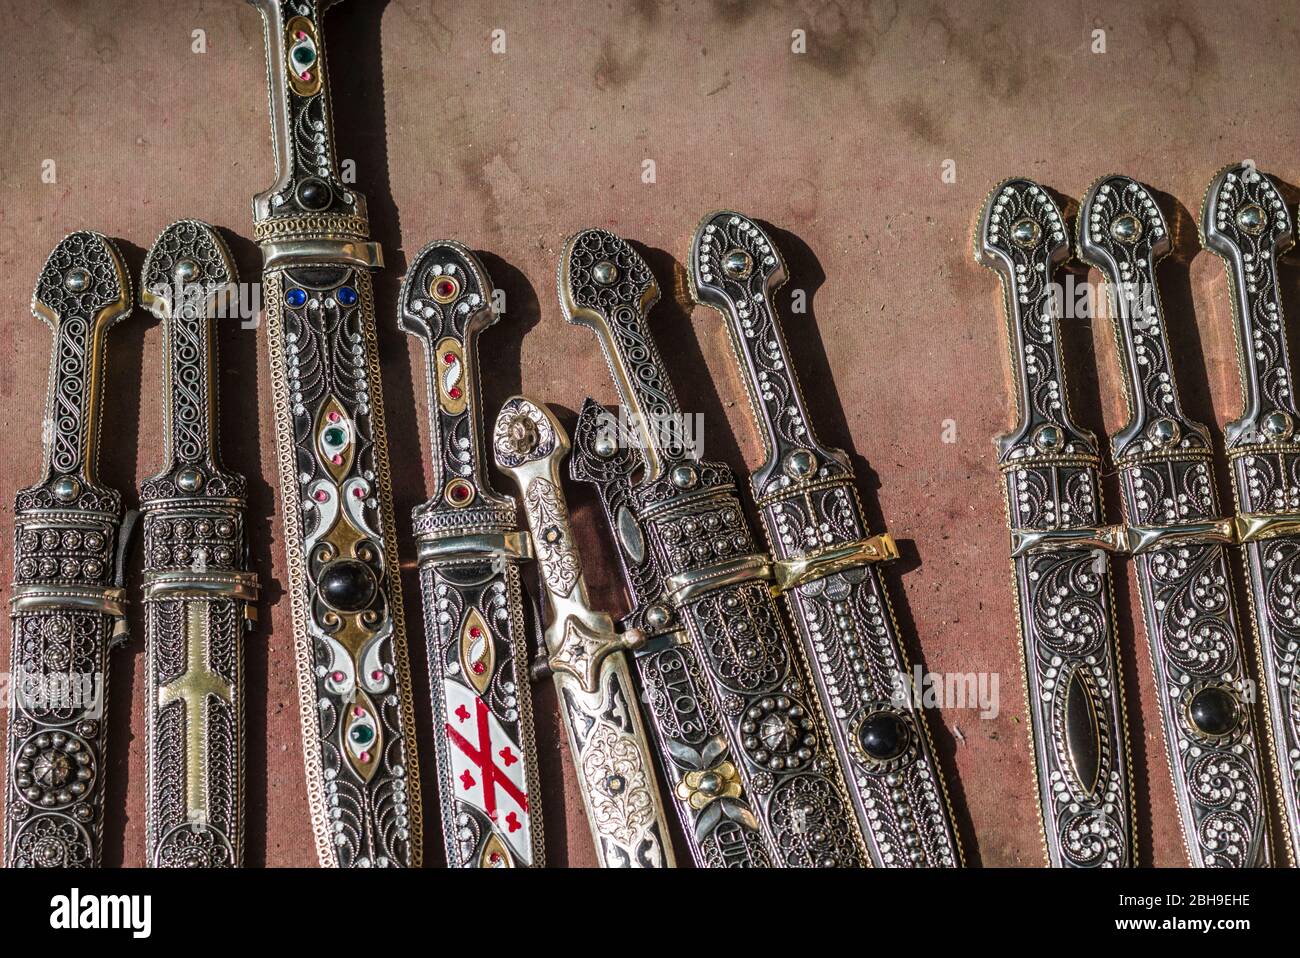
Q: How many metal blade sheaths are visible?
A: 11